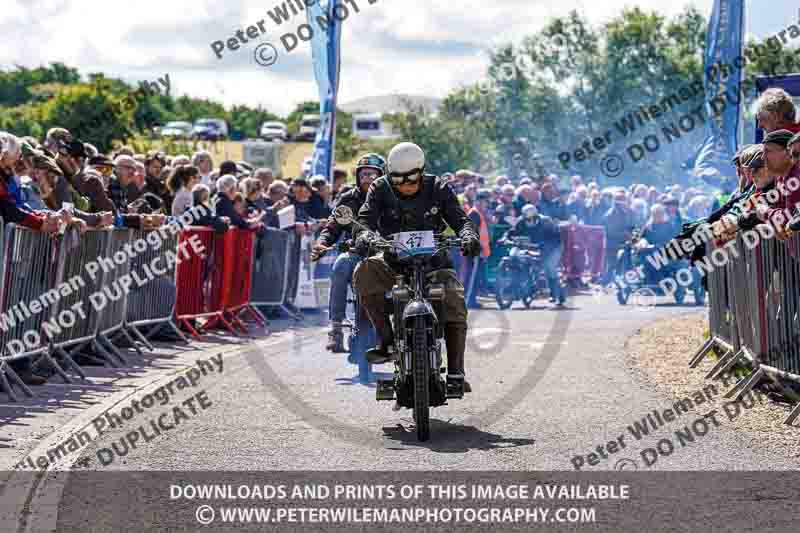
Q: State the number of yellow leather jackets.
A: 0